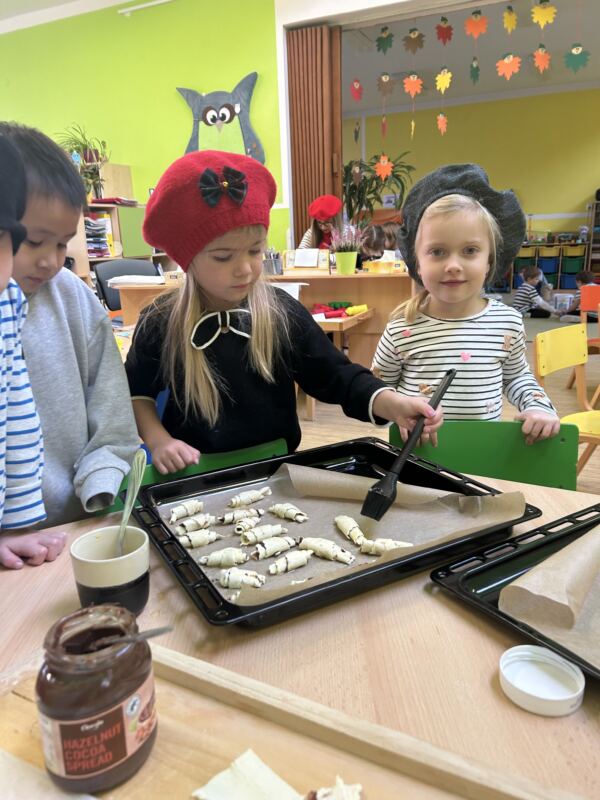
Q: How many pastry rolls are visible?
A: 15